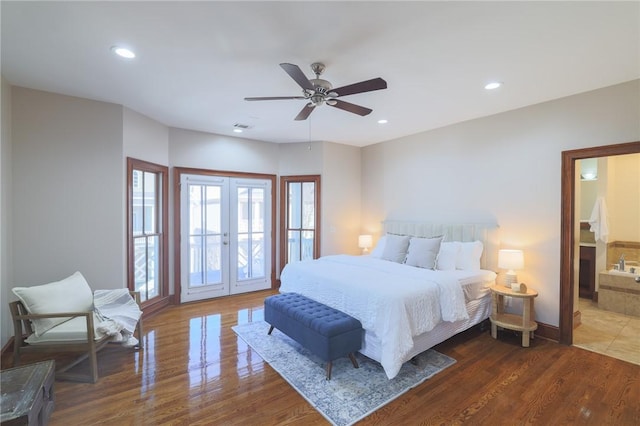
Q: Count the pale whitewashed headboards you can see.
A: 1